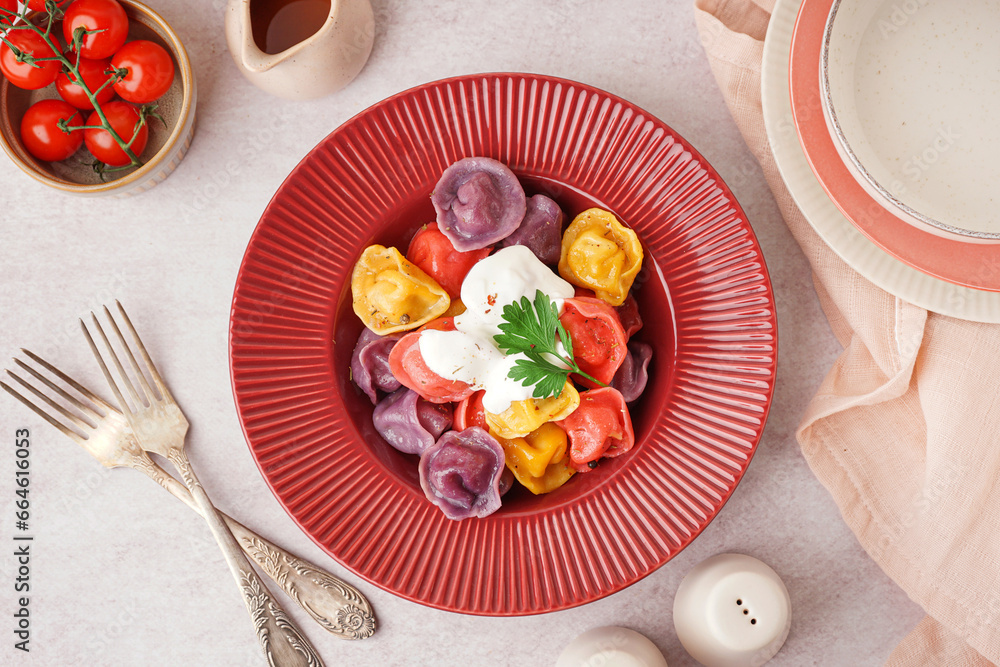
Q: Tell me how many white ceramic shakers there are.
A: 2